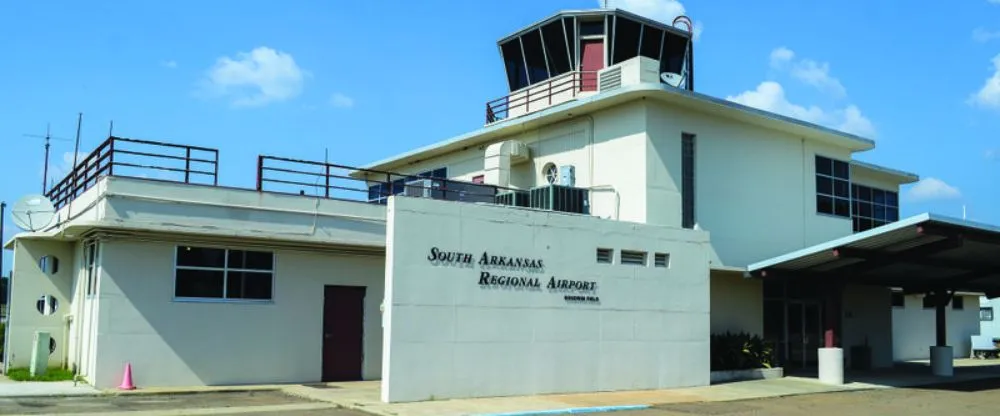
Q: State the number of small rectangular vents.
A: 3